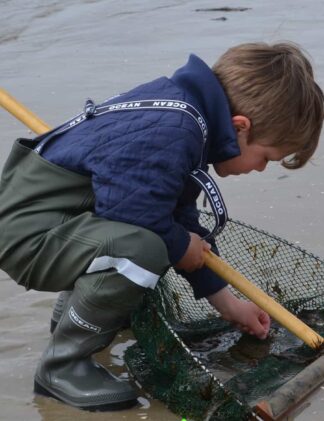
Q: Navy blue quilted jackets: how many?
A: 1